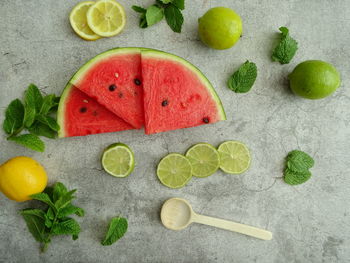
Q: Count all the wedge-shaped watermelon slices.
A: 3